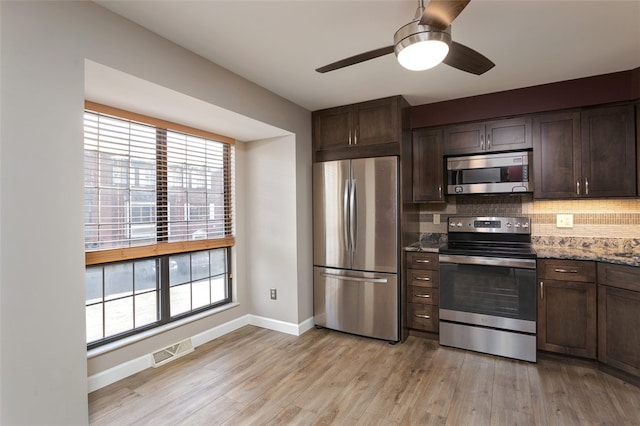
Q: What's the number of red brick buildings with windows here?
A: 1